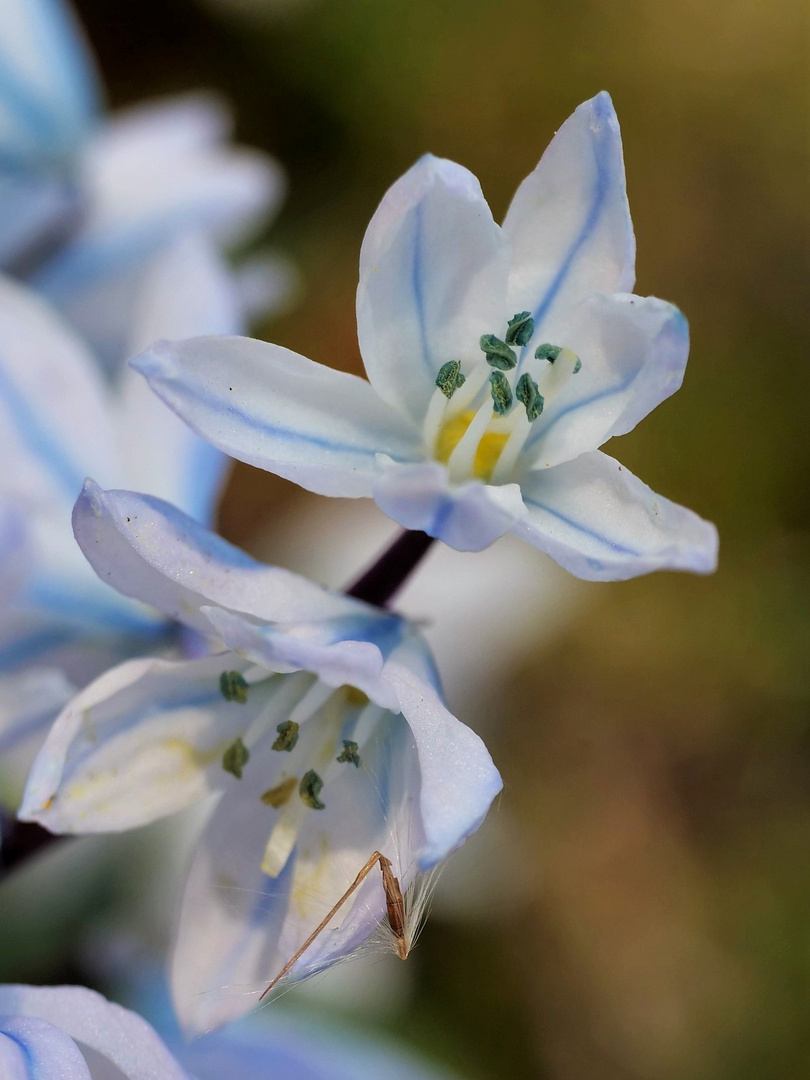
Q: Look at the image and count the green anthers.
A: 11